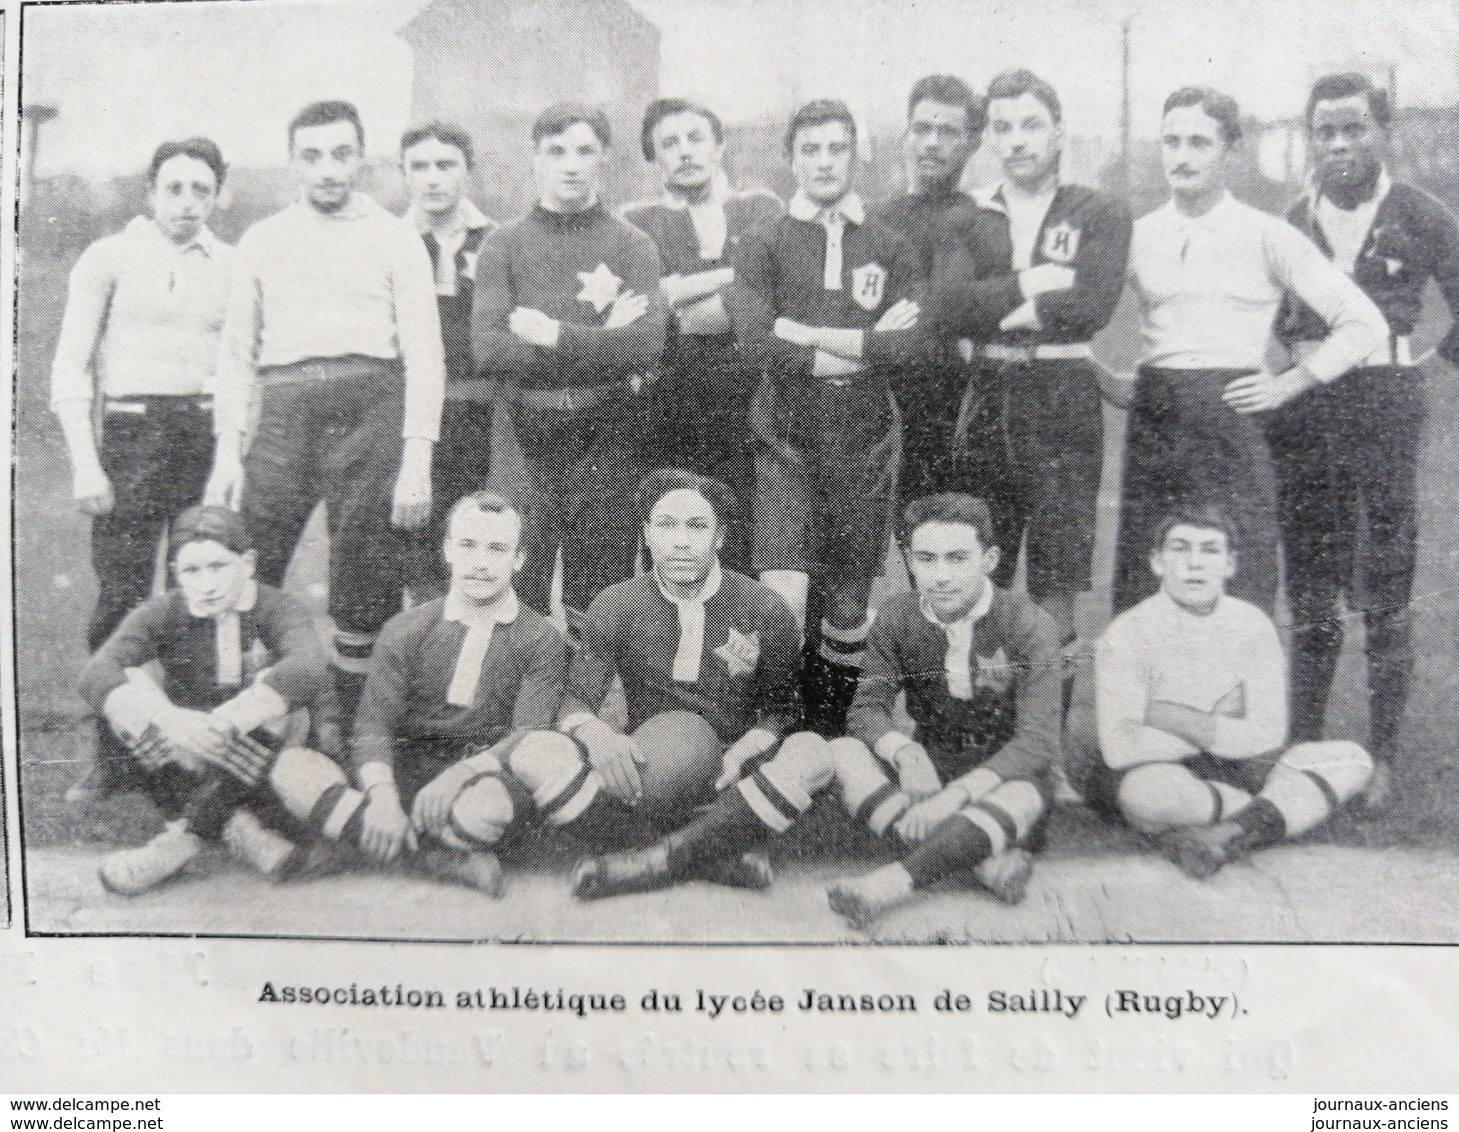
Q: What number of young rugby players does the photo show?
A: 15